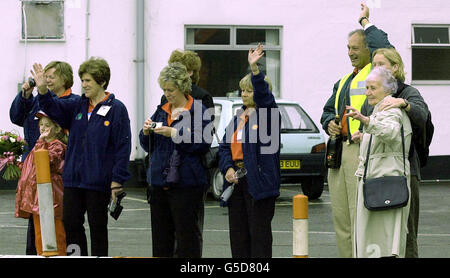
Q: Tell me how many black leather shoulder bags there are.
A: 1